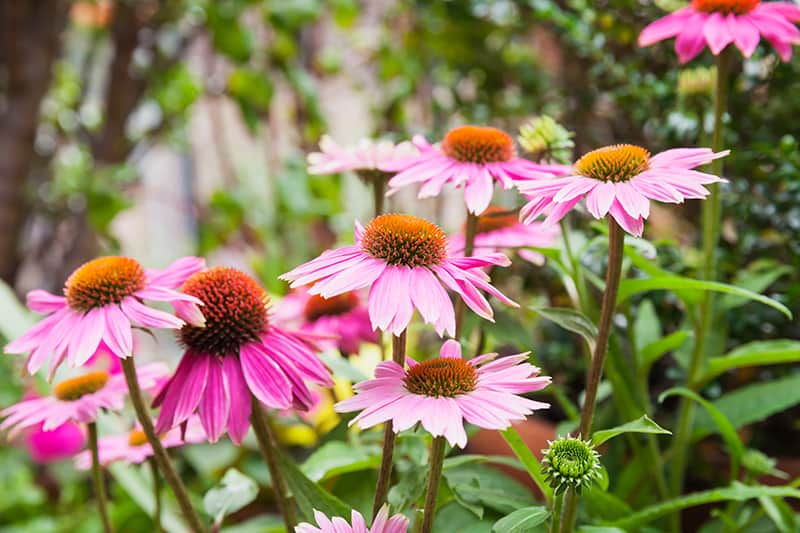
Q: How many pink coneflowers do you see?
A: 13